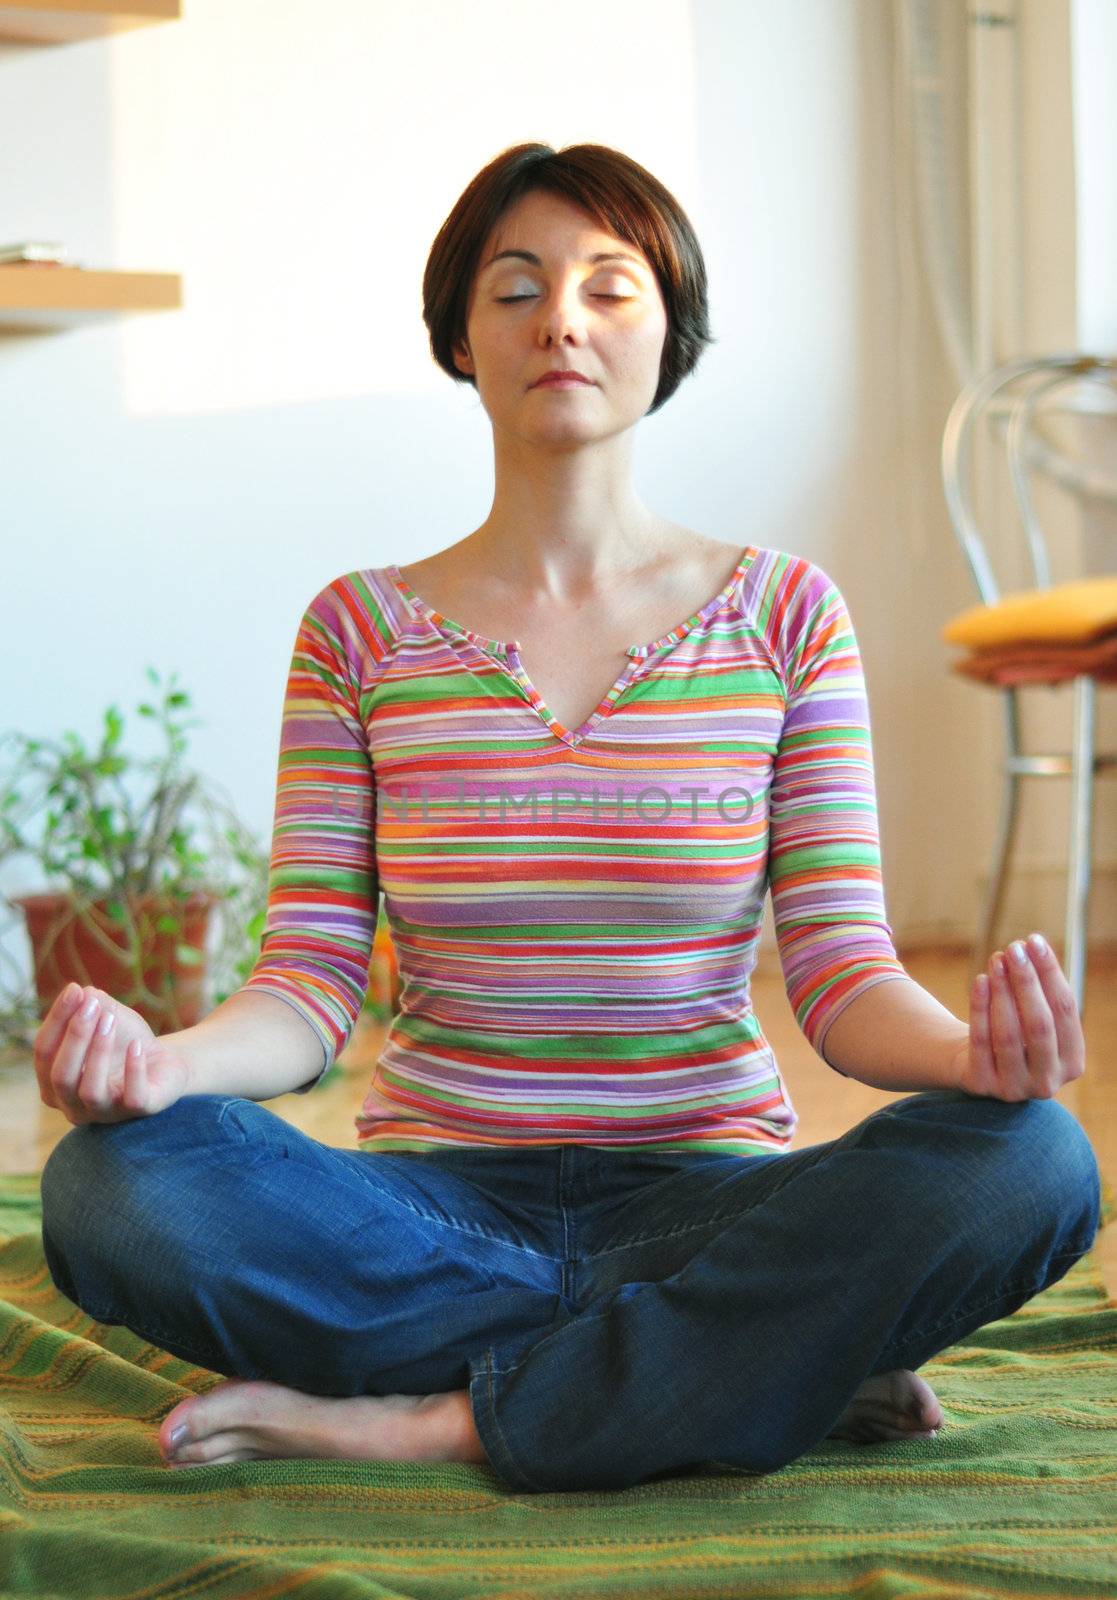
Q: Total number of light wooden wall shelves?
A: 2